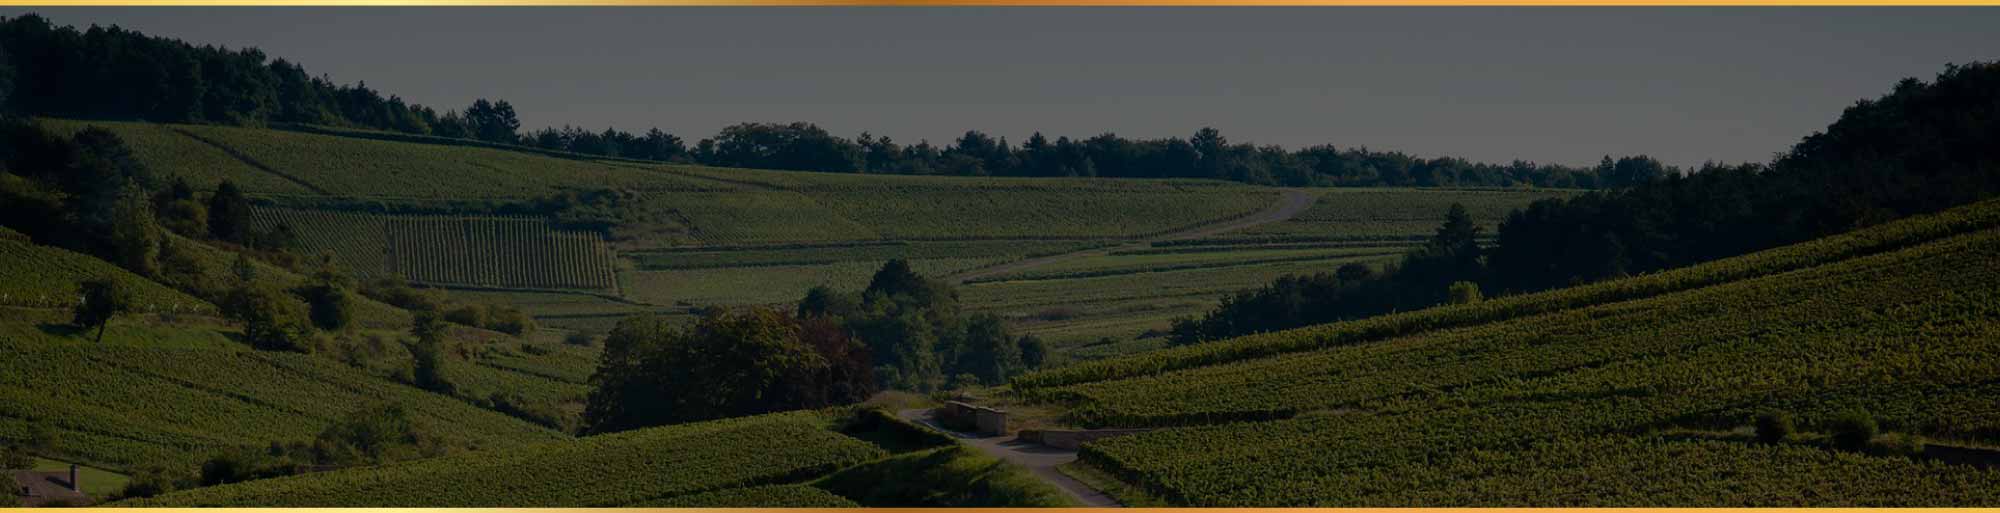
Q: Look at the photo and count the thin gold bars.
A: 2